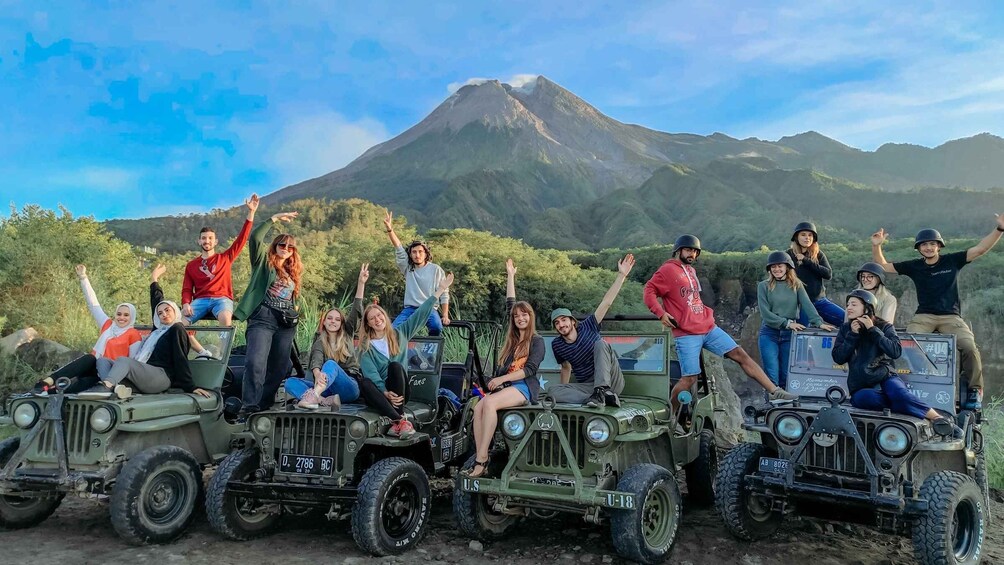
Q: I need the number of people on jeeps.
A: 15